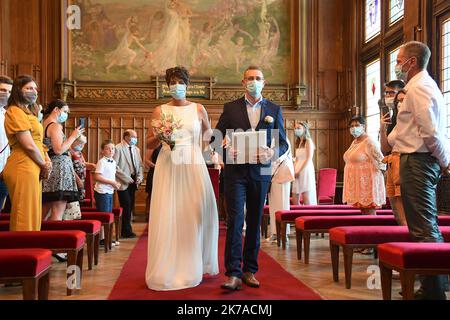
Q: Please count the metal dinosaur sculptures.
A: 0